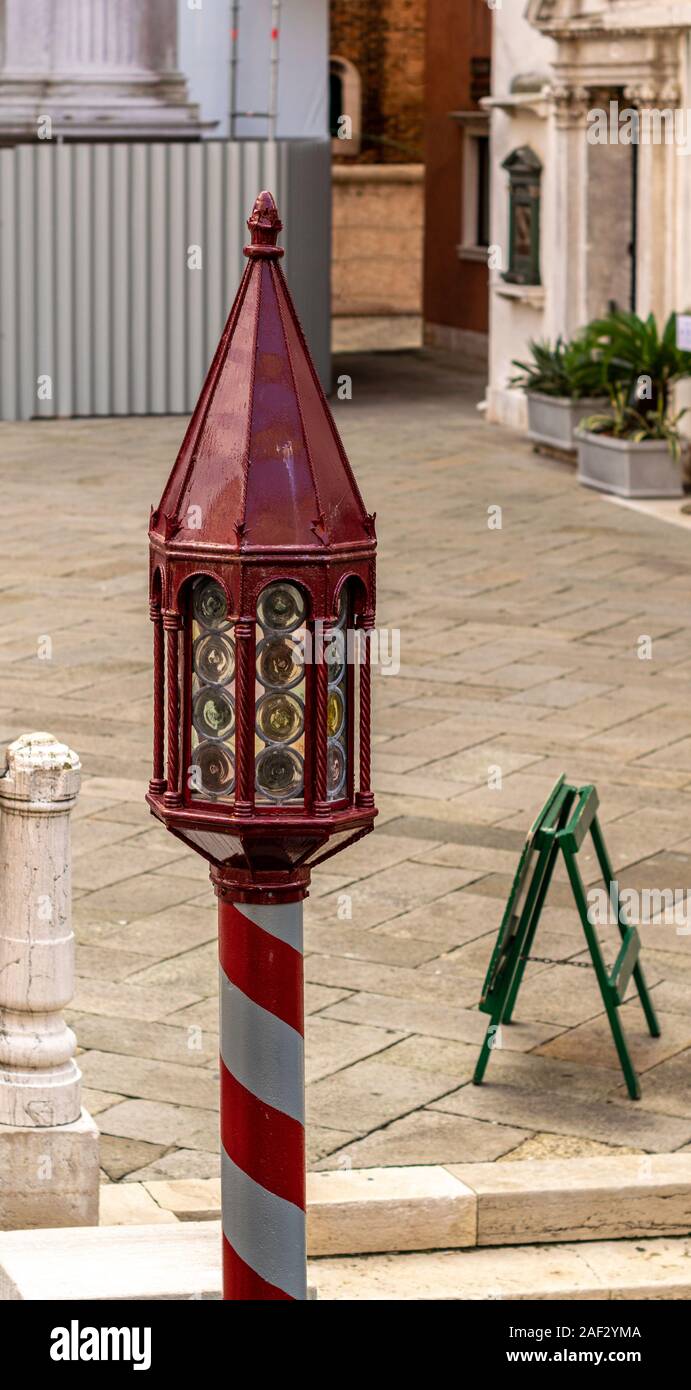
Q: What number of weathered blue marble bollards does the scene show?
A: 0